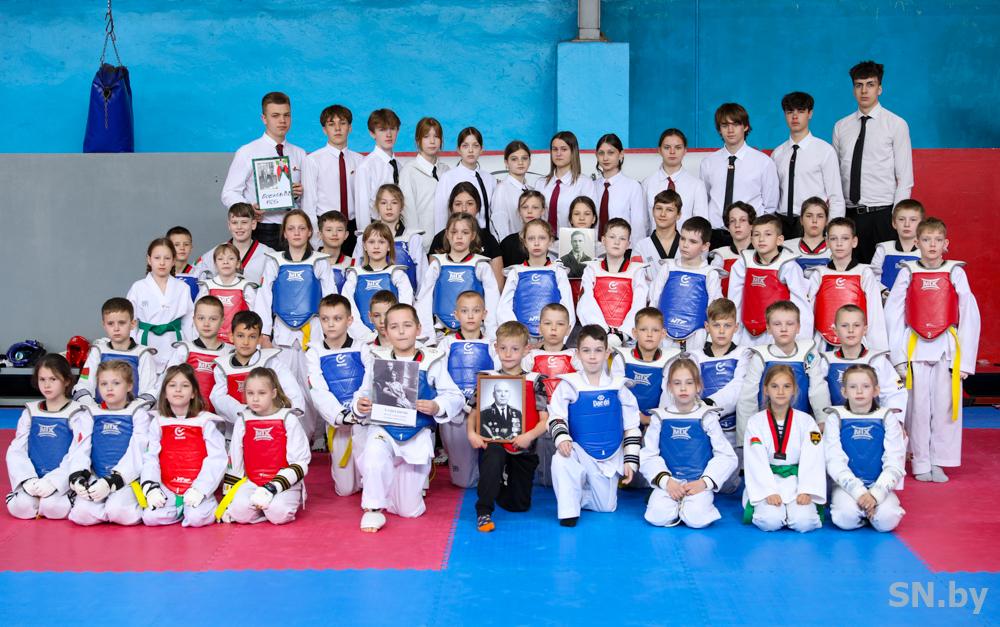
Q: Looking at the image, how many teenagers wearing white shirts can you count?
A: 12